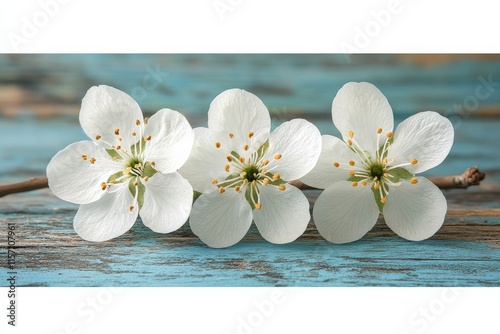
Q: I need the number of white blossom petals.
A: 15